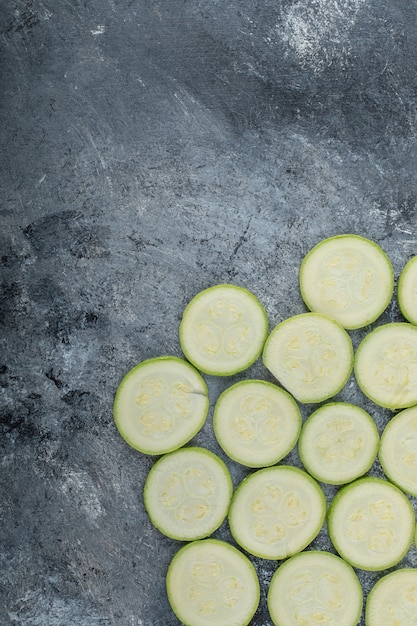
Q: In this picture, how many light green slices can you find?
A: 15